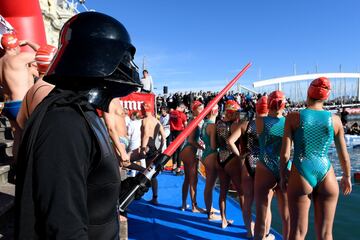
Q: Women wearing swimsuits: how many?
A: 6